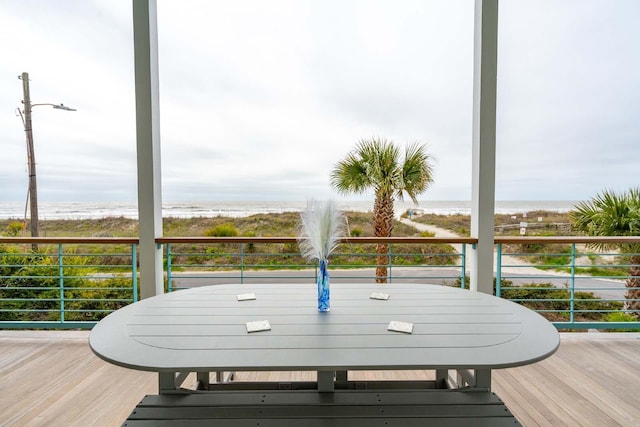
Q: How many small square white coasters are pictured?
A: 4